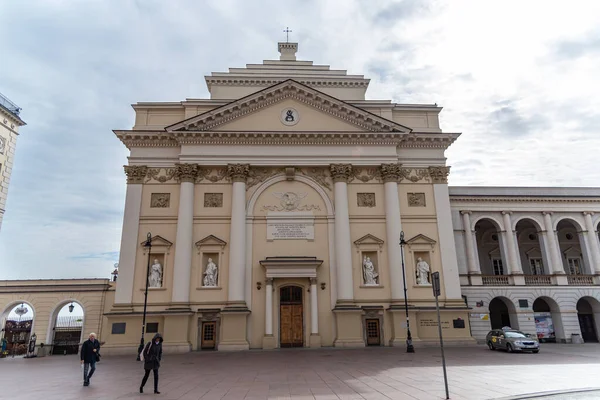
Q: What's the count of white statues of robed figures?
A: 4